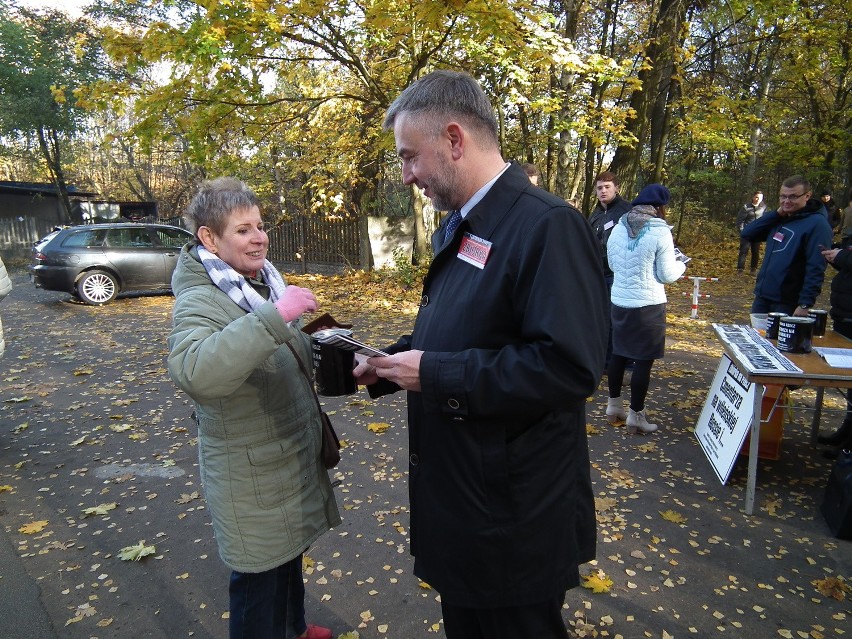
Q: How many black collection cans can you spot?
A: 4